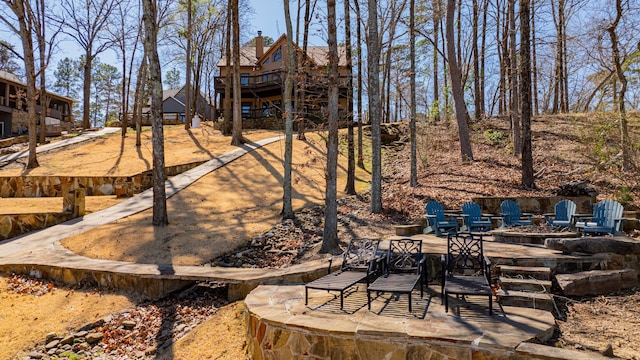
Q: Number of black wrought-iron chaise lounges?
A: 3